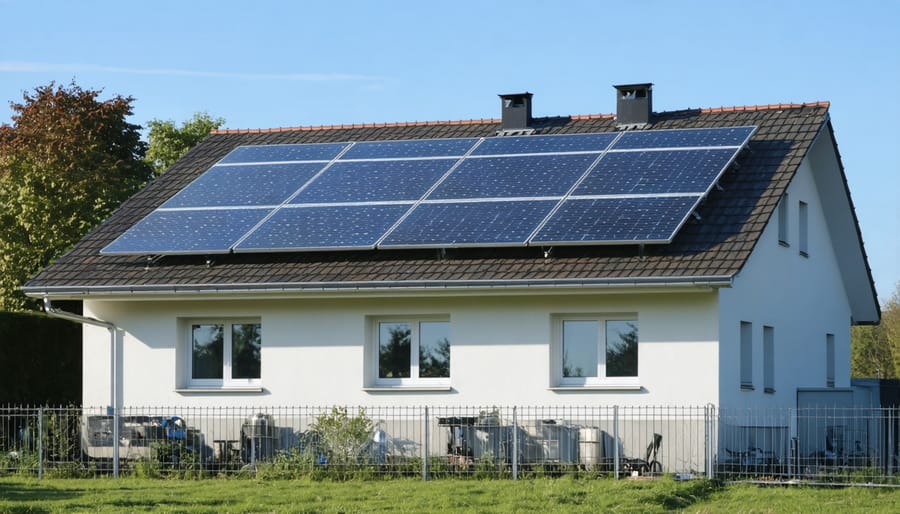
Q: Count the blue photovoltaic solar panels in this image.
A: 12